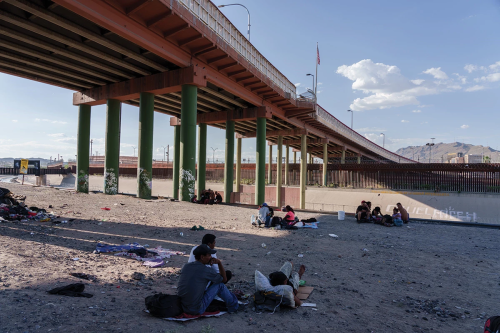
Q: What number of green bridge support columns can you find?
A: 8